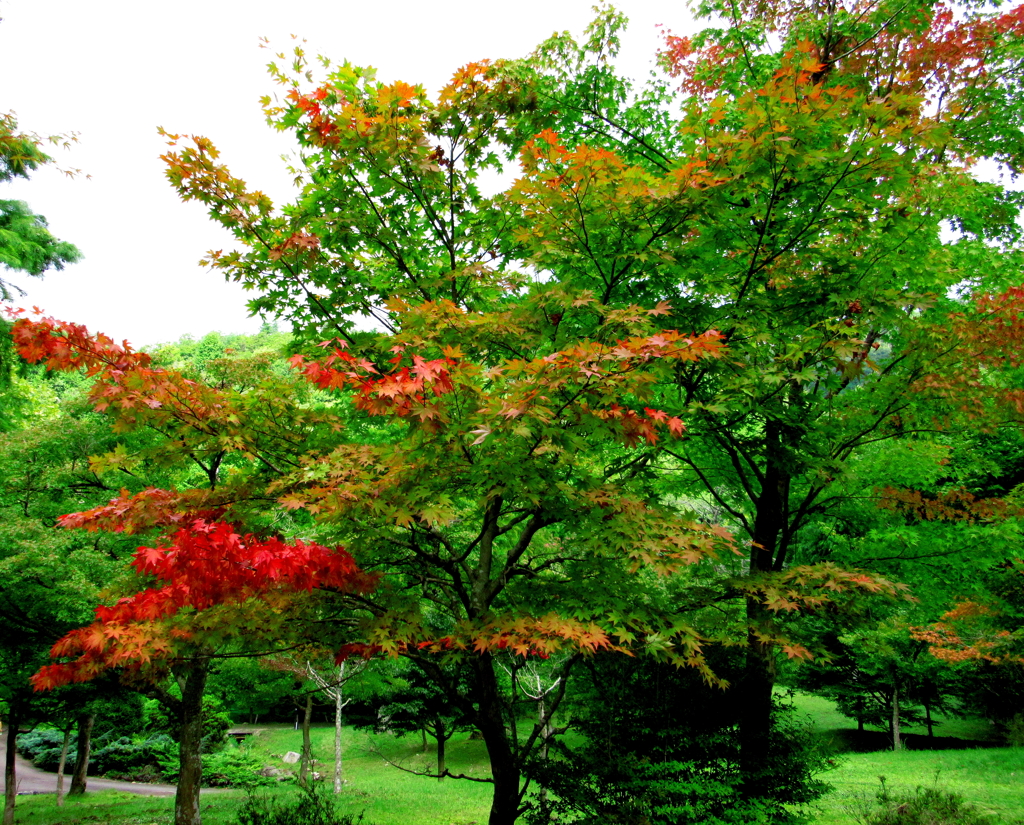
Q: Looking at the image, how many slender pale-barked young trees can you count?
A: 2